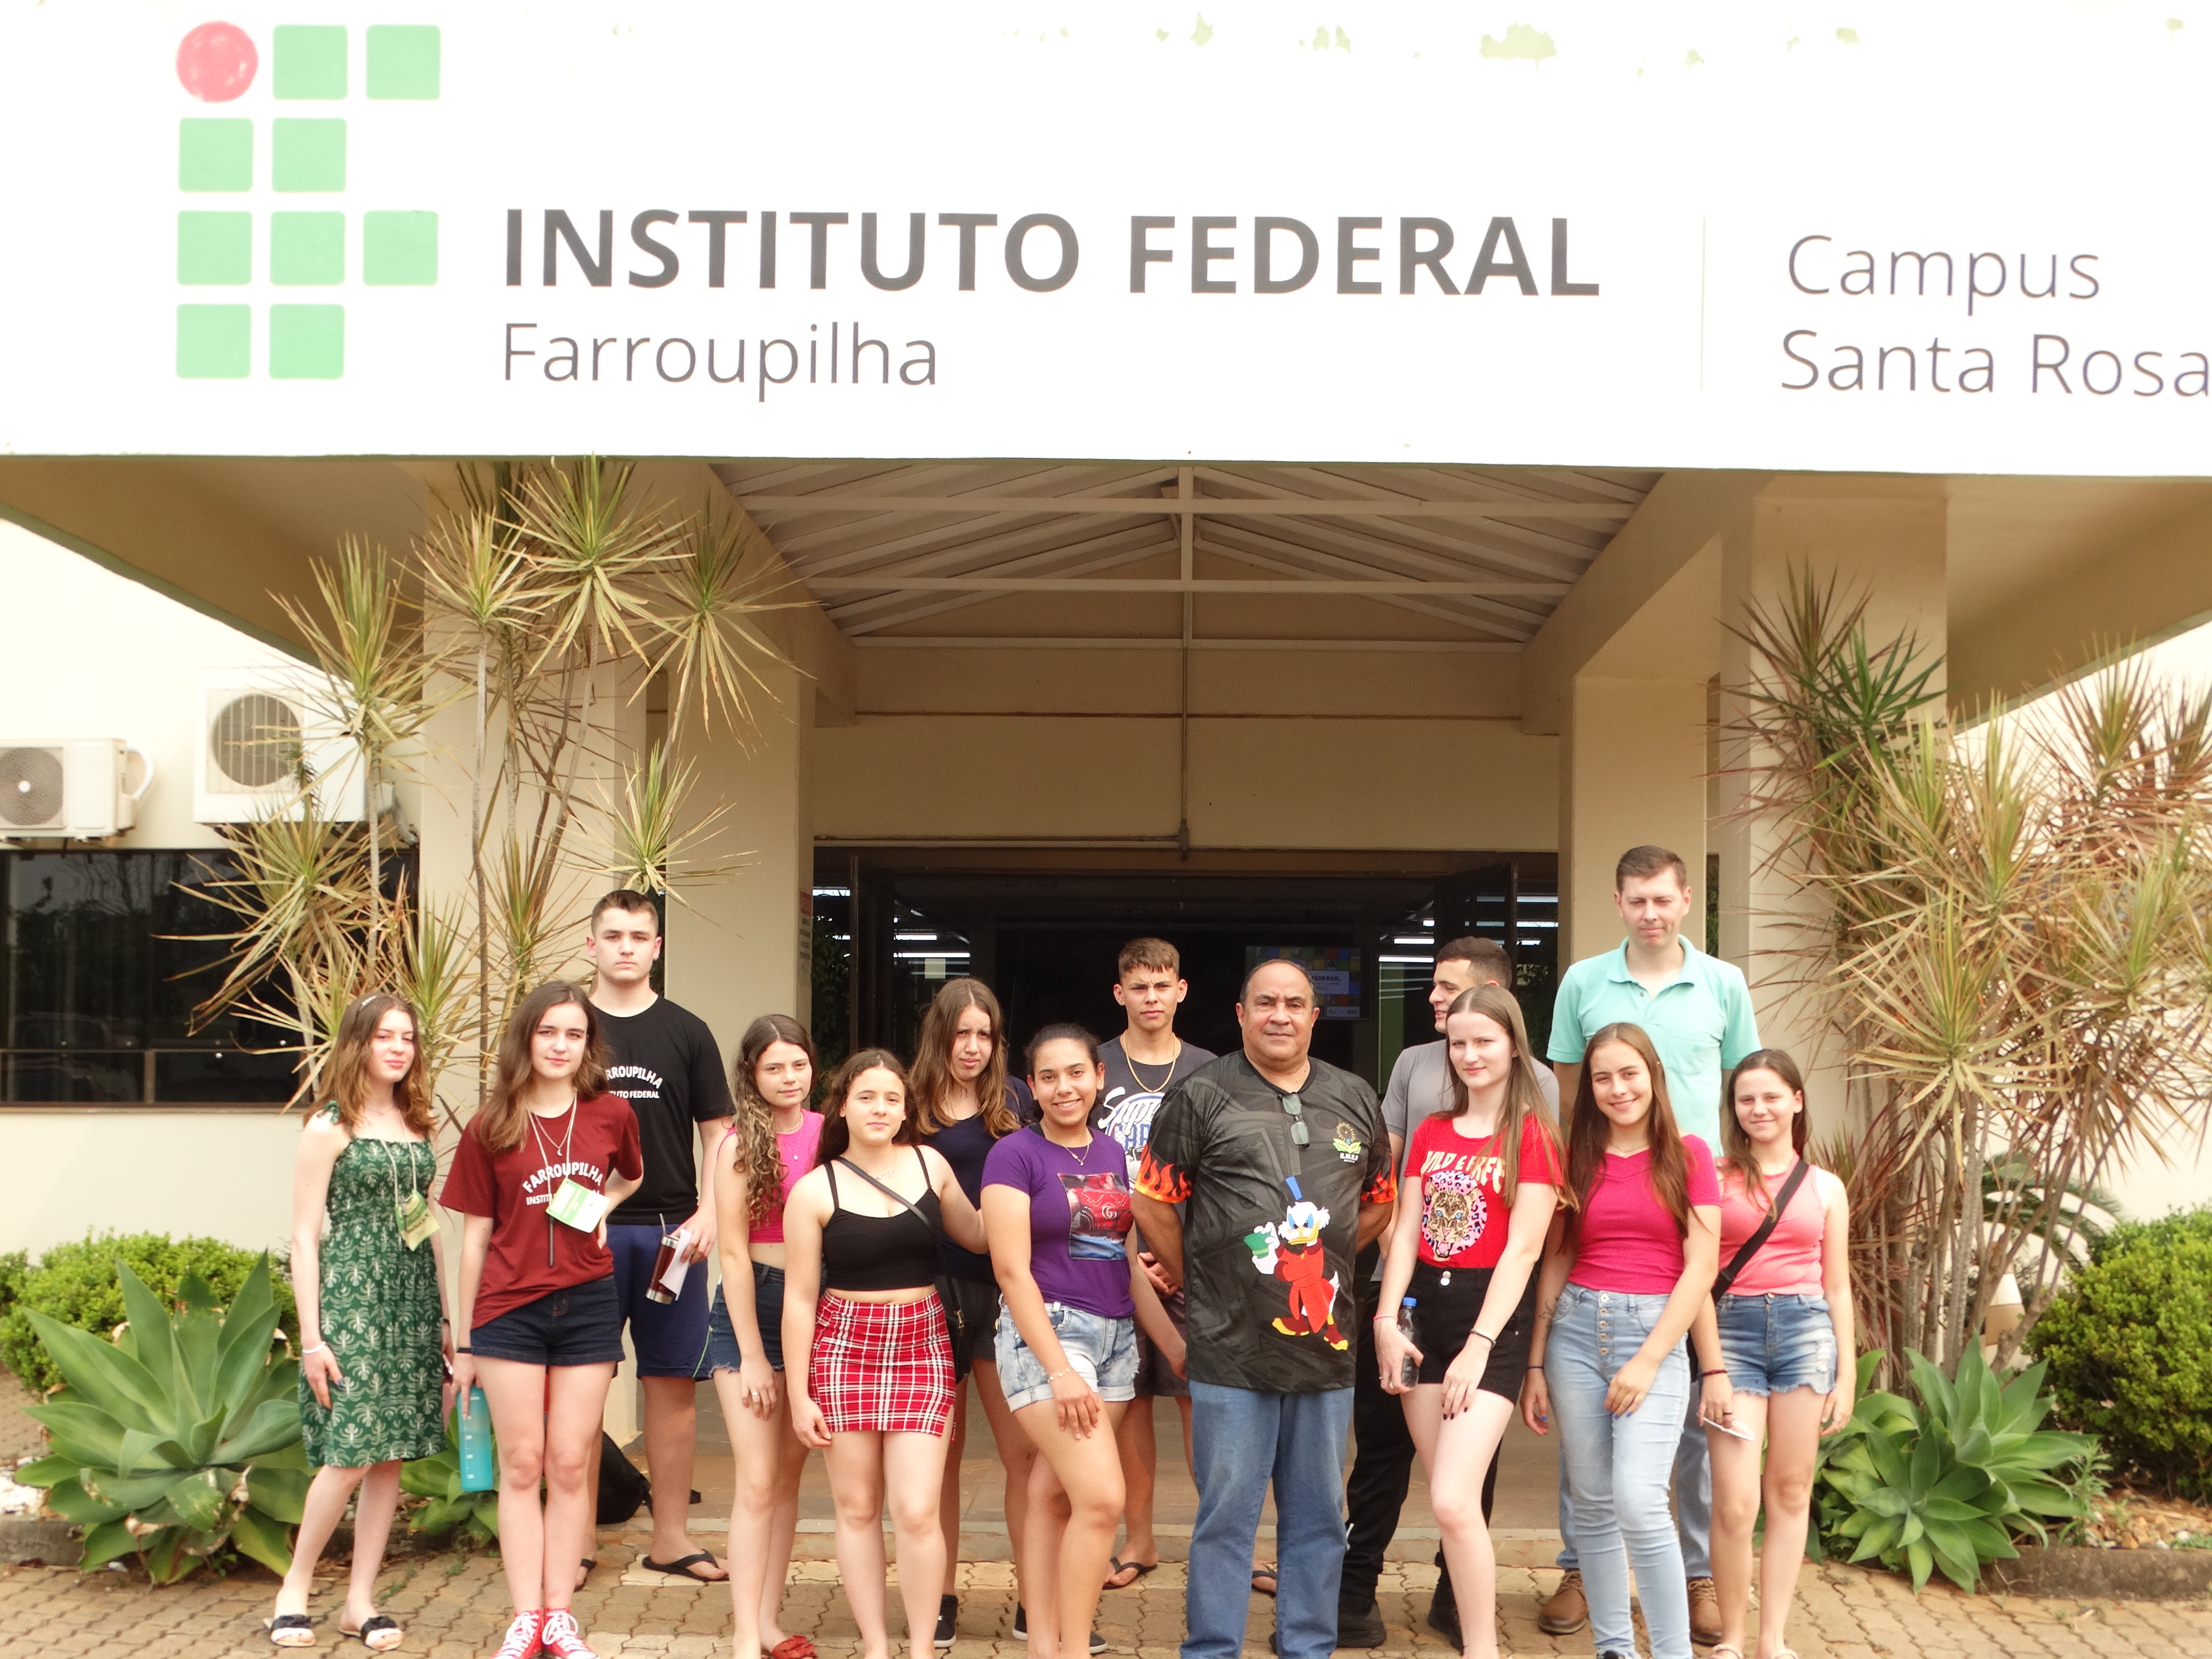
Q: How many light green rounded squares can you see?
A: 9